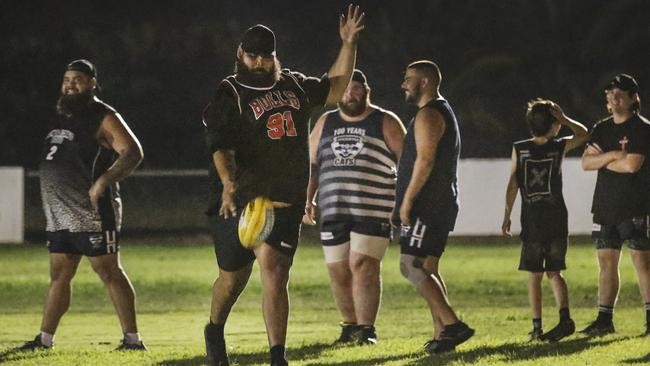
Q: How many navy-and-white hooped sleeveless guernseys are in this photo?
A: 1